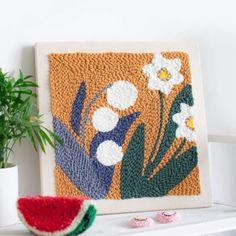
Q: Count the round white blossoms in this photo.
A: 3